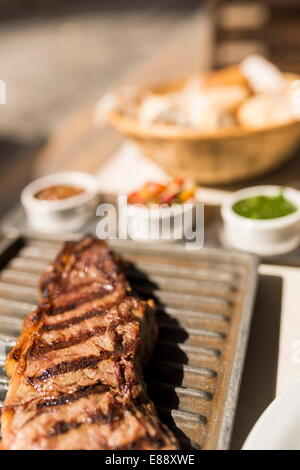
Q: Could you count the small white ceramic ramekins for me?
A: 3